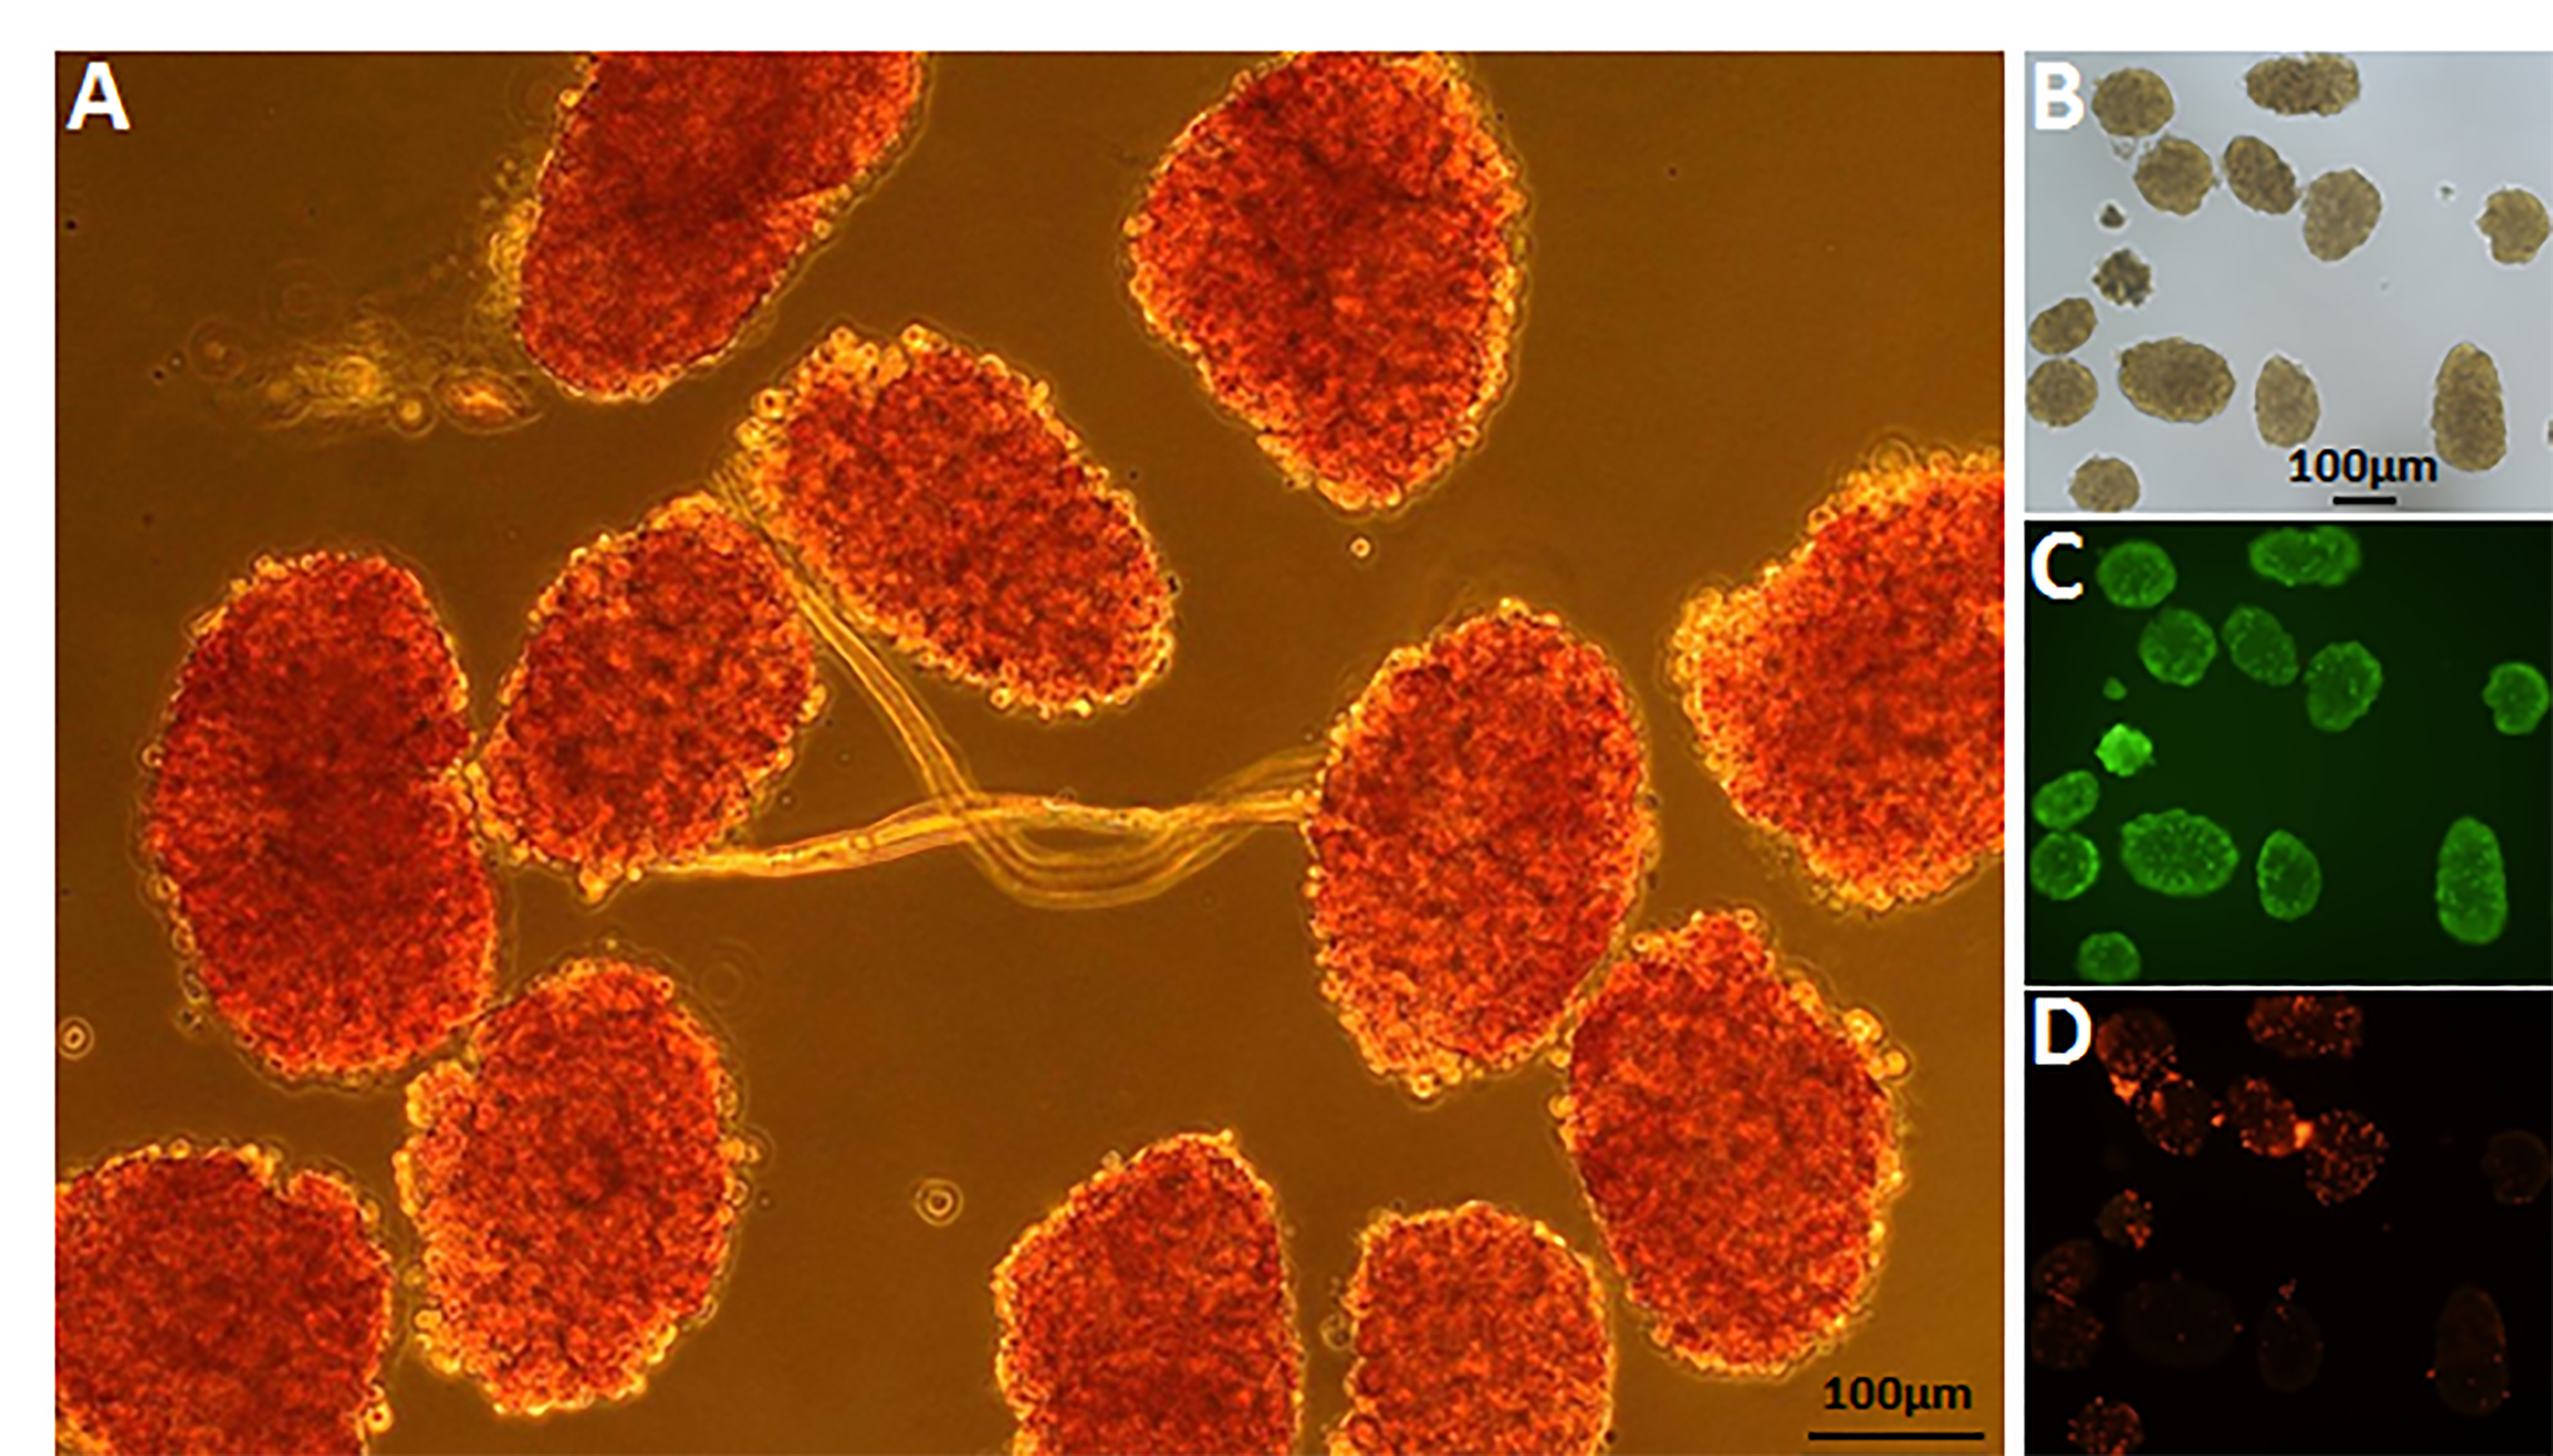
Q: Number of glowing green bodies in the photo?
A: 14